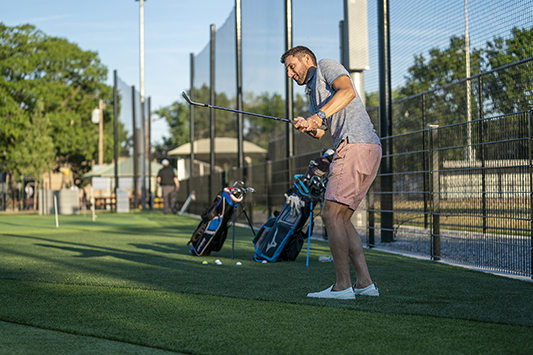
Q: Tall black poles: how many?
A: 8